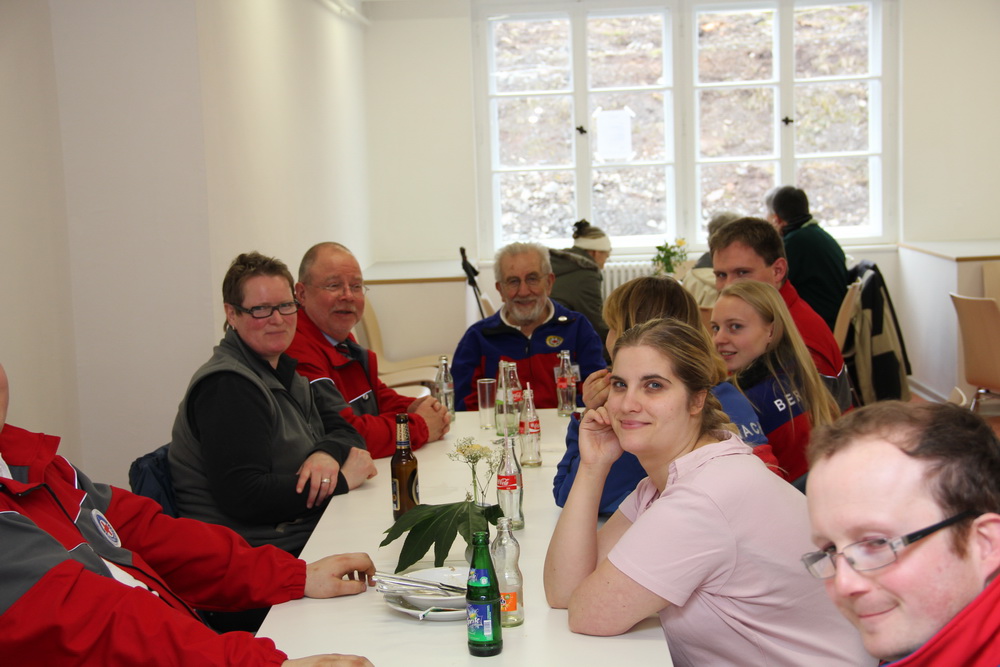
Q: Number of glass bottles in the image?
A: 9